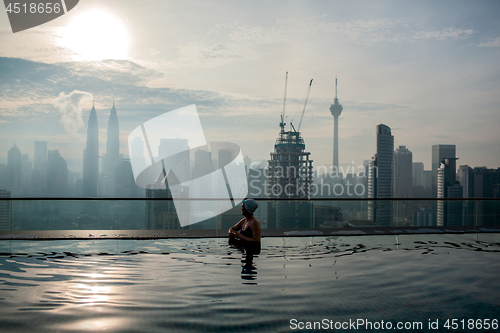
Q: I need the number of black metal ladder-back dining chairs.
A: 0